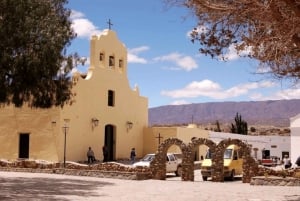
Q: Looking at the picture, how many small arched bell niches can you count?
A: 3